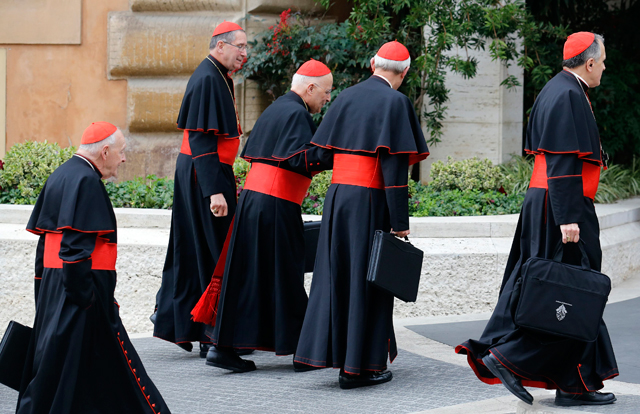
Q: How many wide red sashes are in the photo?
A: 5